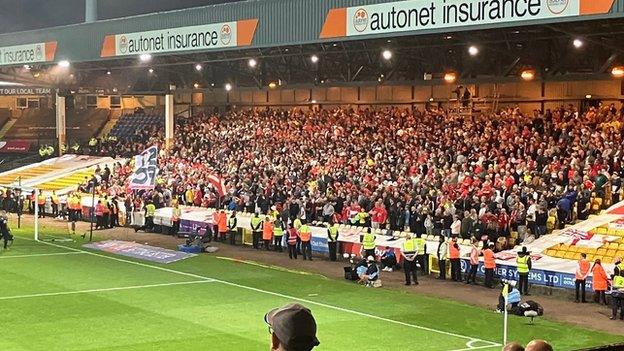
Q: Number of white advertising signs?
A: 3